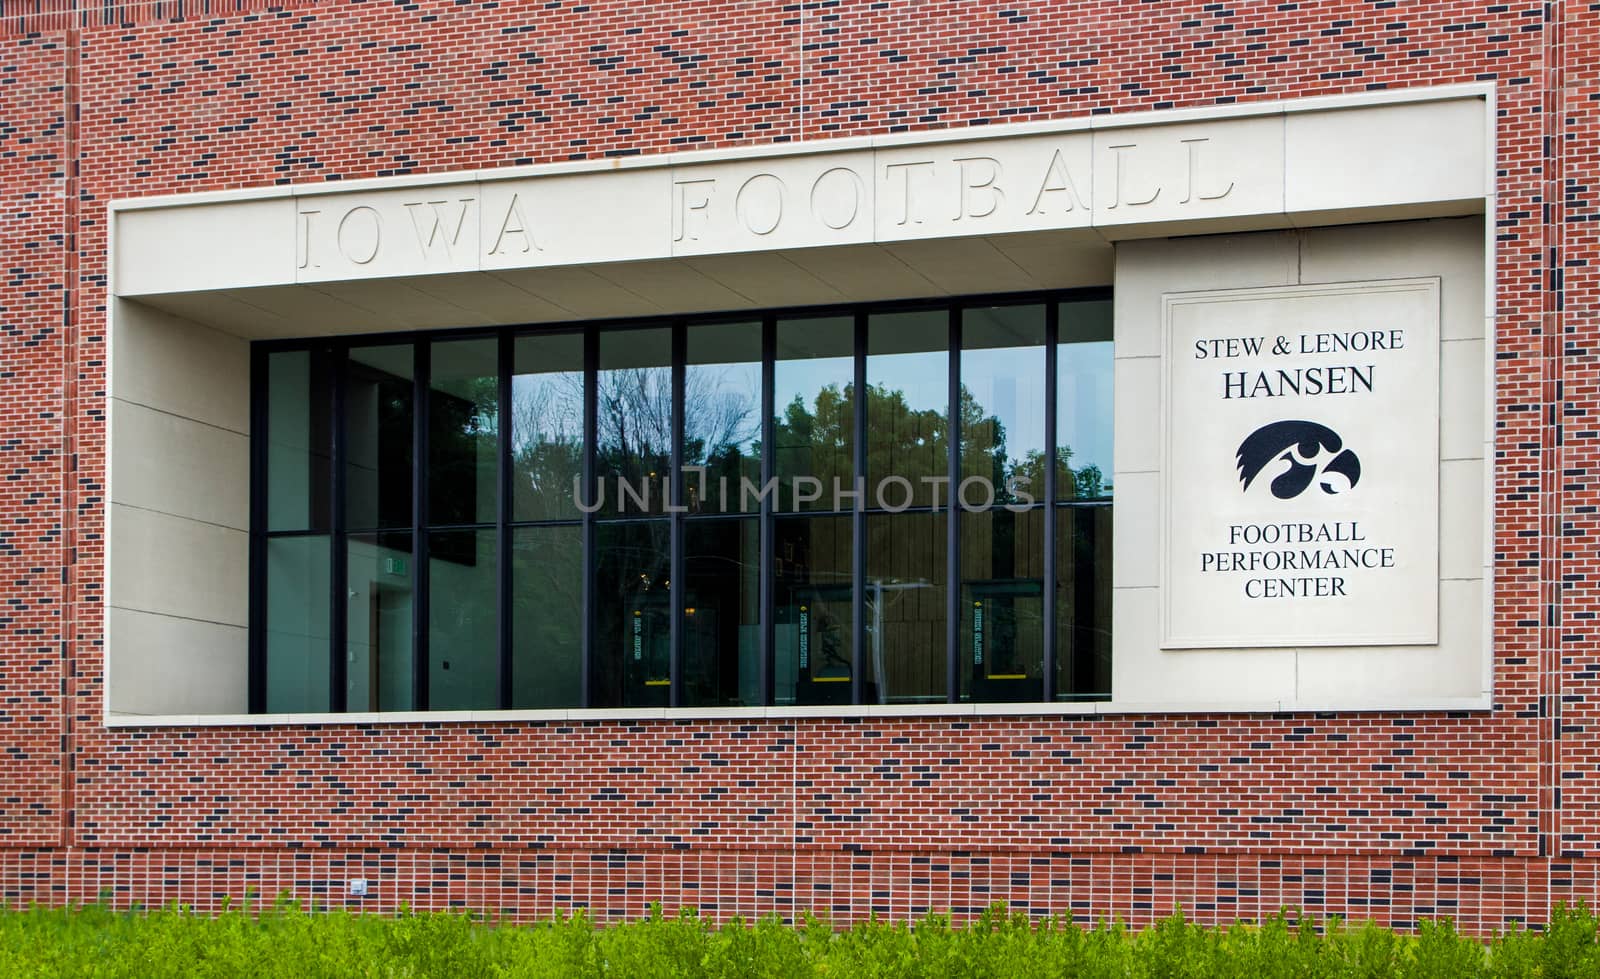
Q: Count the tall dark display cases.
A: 3